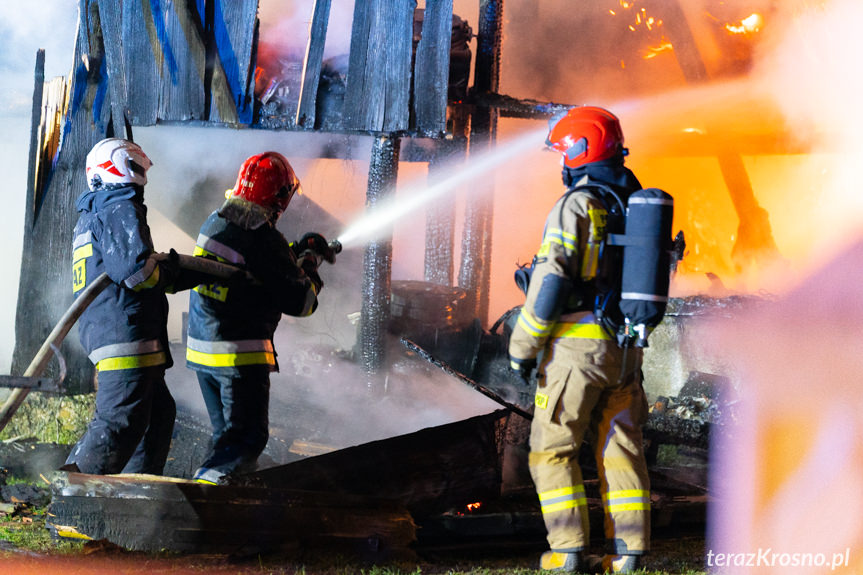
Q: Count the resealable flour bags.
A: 0